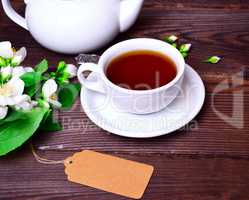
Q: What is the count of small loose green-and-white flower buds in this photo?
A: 3